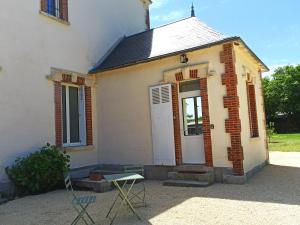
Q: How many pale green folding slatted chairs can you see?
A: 2